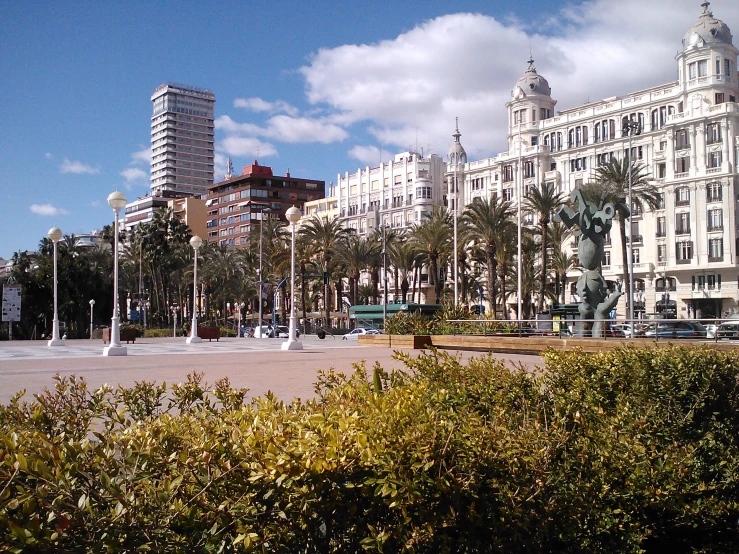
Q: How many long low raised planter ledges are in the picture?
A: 1